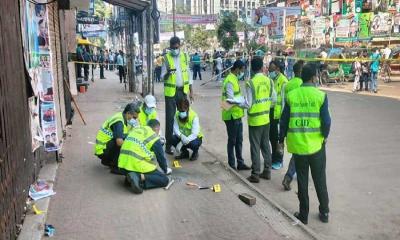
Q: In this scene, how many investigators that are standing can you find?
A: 6